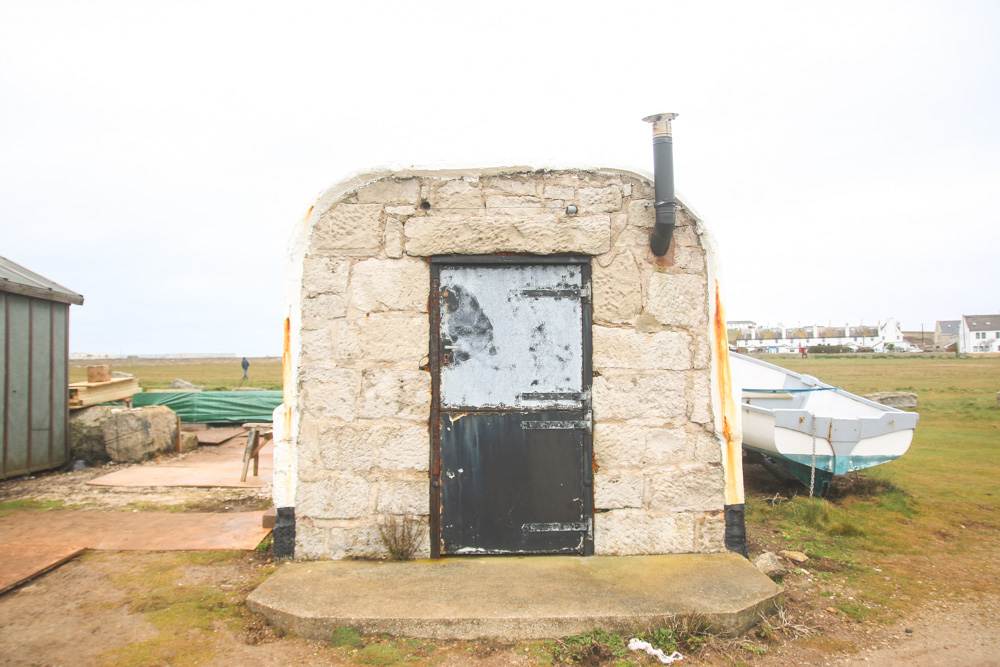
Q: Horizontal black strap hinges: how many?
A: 4